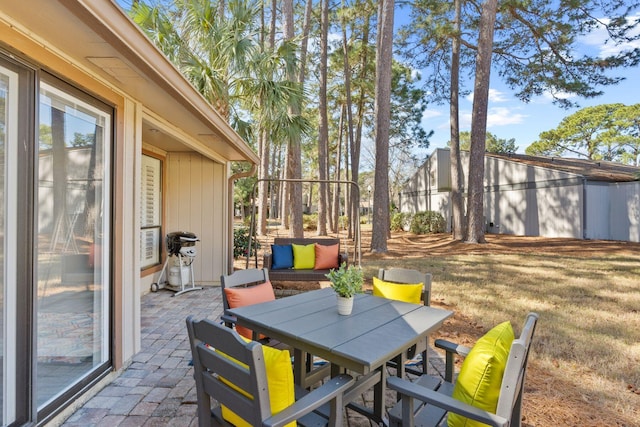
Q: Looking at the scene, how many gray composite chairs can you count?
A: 4